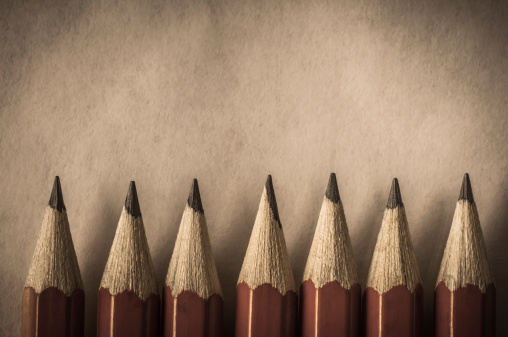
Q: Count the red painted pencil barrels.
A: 7